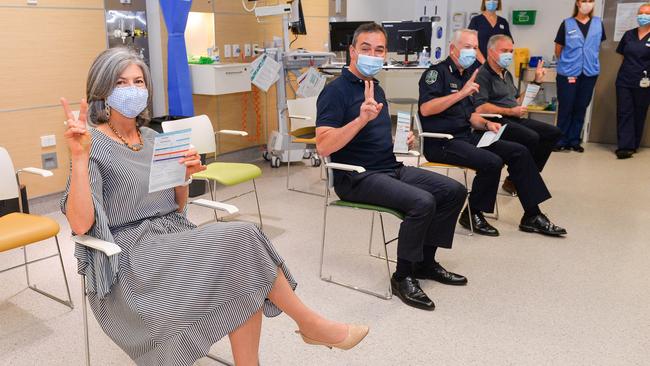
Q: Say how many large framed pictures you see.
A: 0